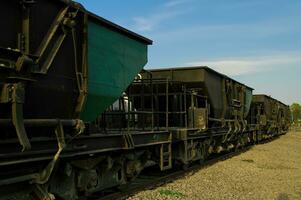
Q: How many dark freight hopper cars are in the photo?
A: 3